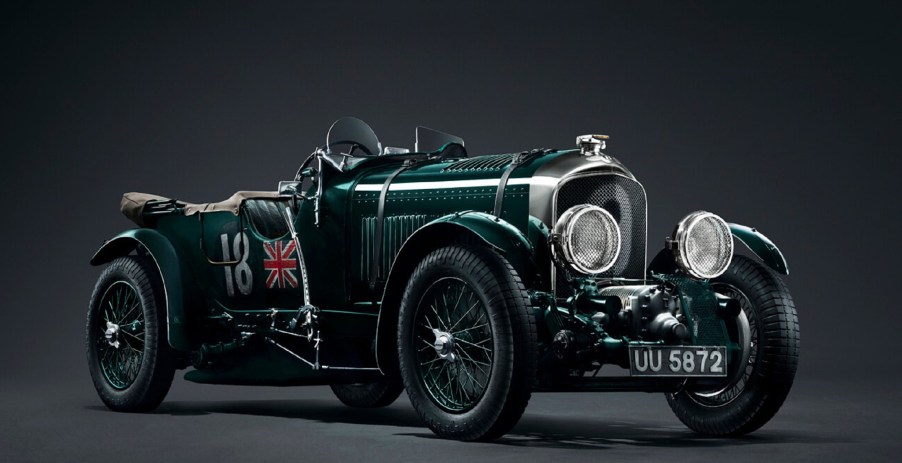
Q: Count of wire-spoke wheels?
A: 3